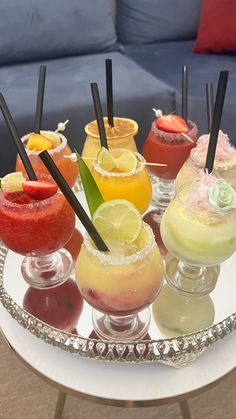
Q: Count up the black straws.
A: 8